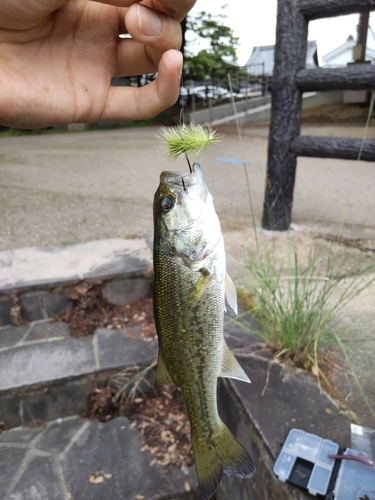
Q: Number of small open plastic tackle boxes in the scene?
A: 1